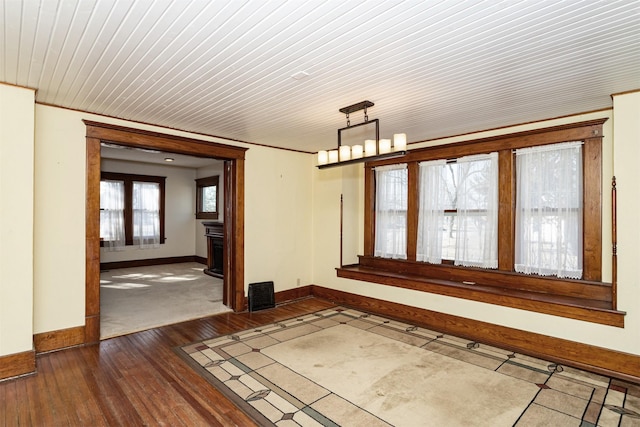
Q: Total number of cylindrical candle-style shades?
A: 7